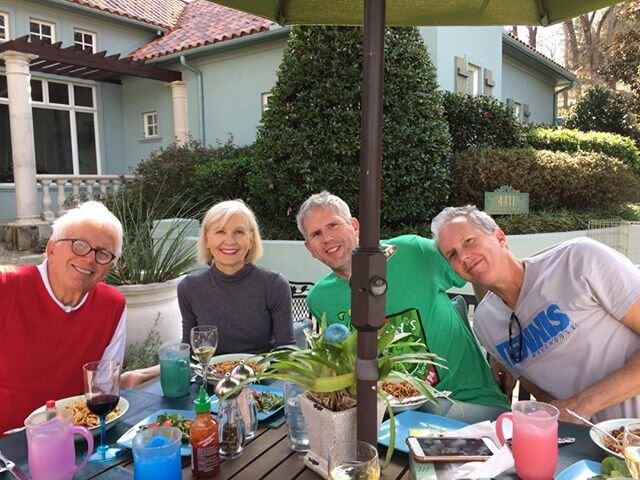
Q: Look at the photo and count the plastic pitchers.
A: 4